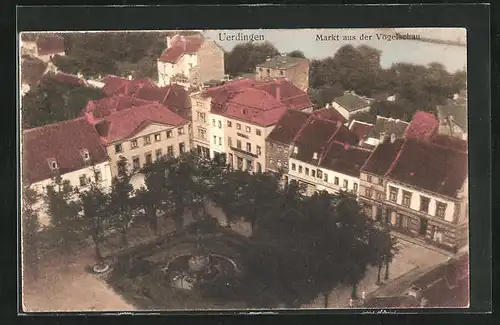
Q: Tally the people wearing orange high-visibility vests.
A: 0